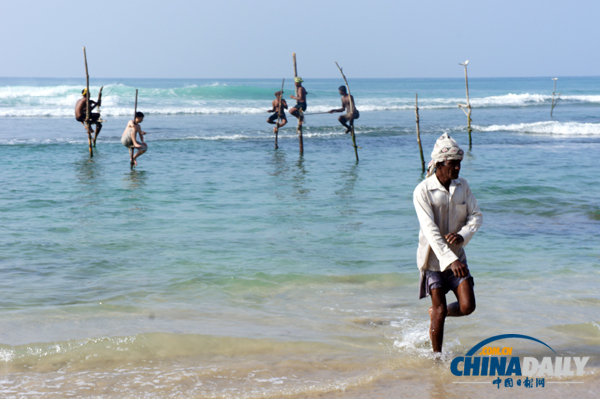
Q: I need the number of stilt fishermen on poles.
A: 5